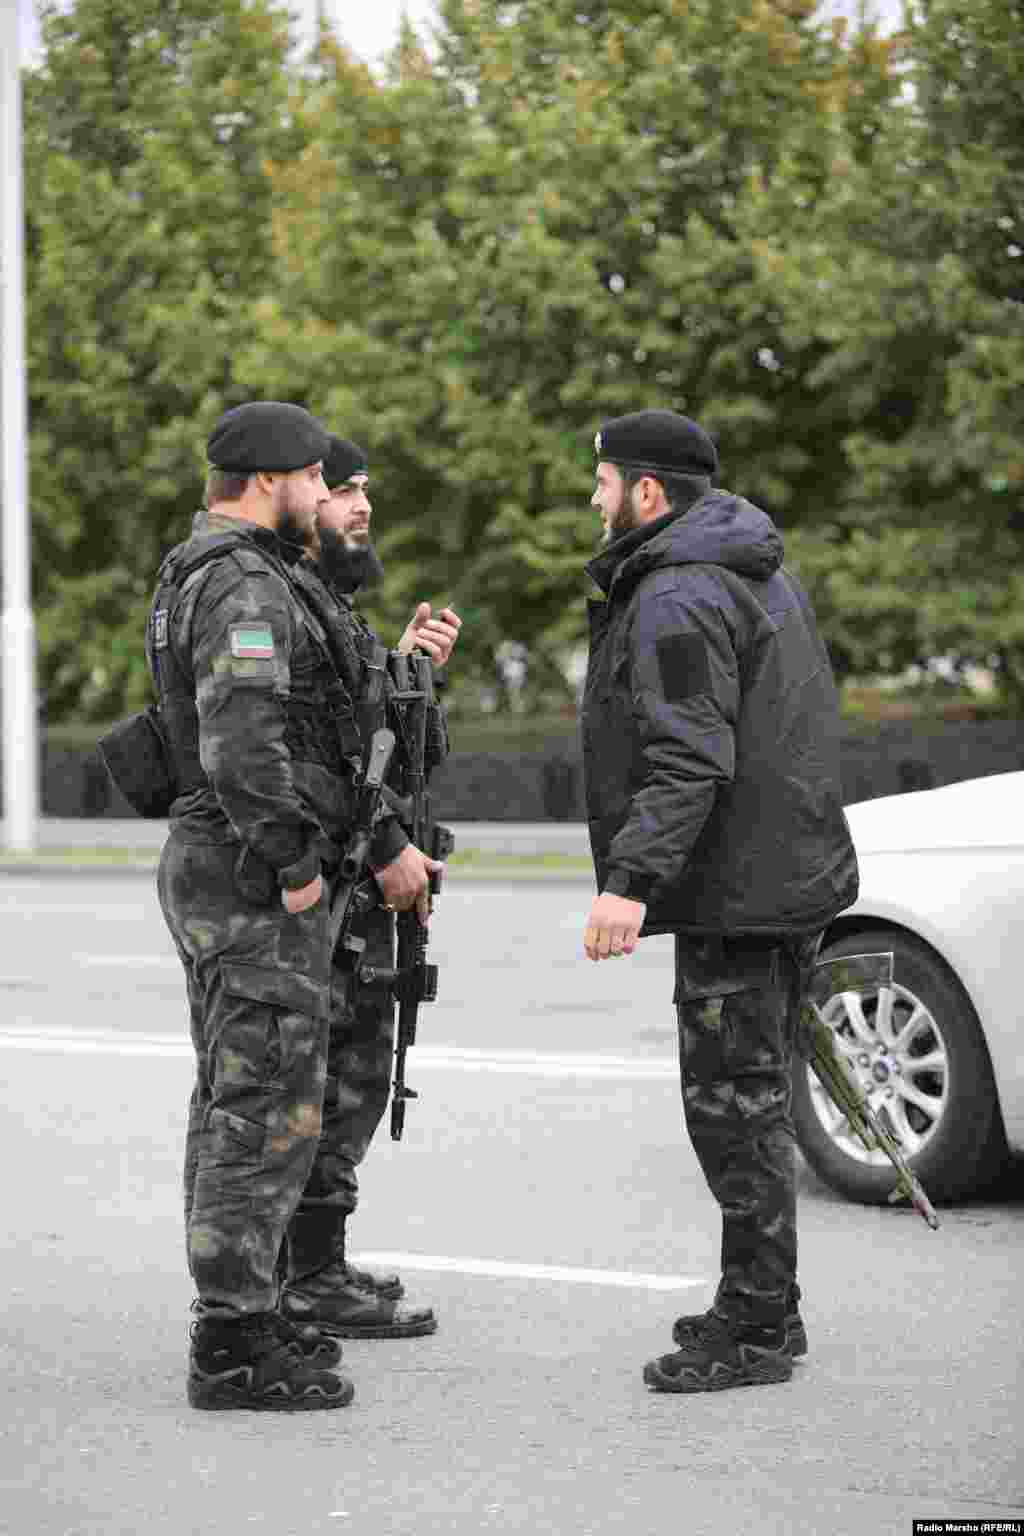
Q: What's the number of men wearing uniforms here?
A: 3